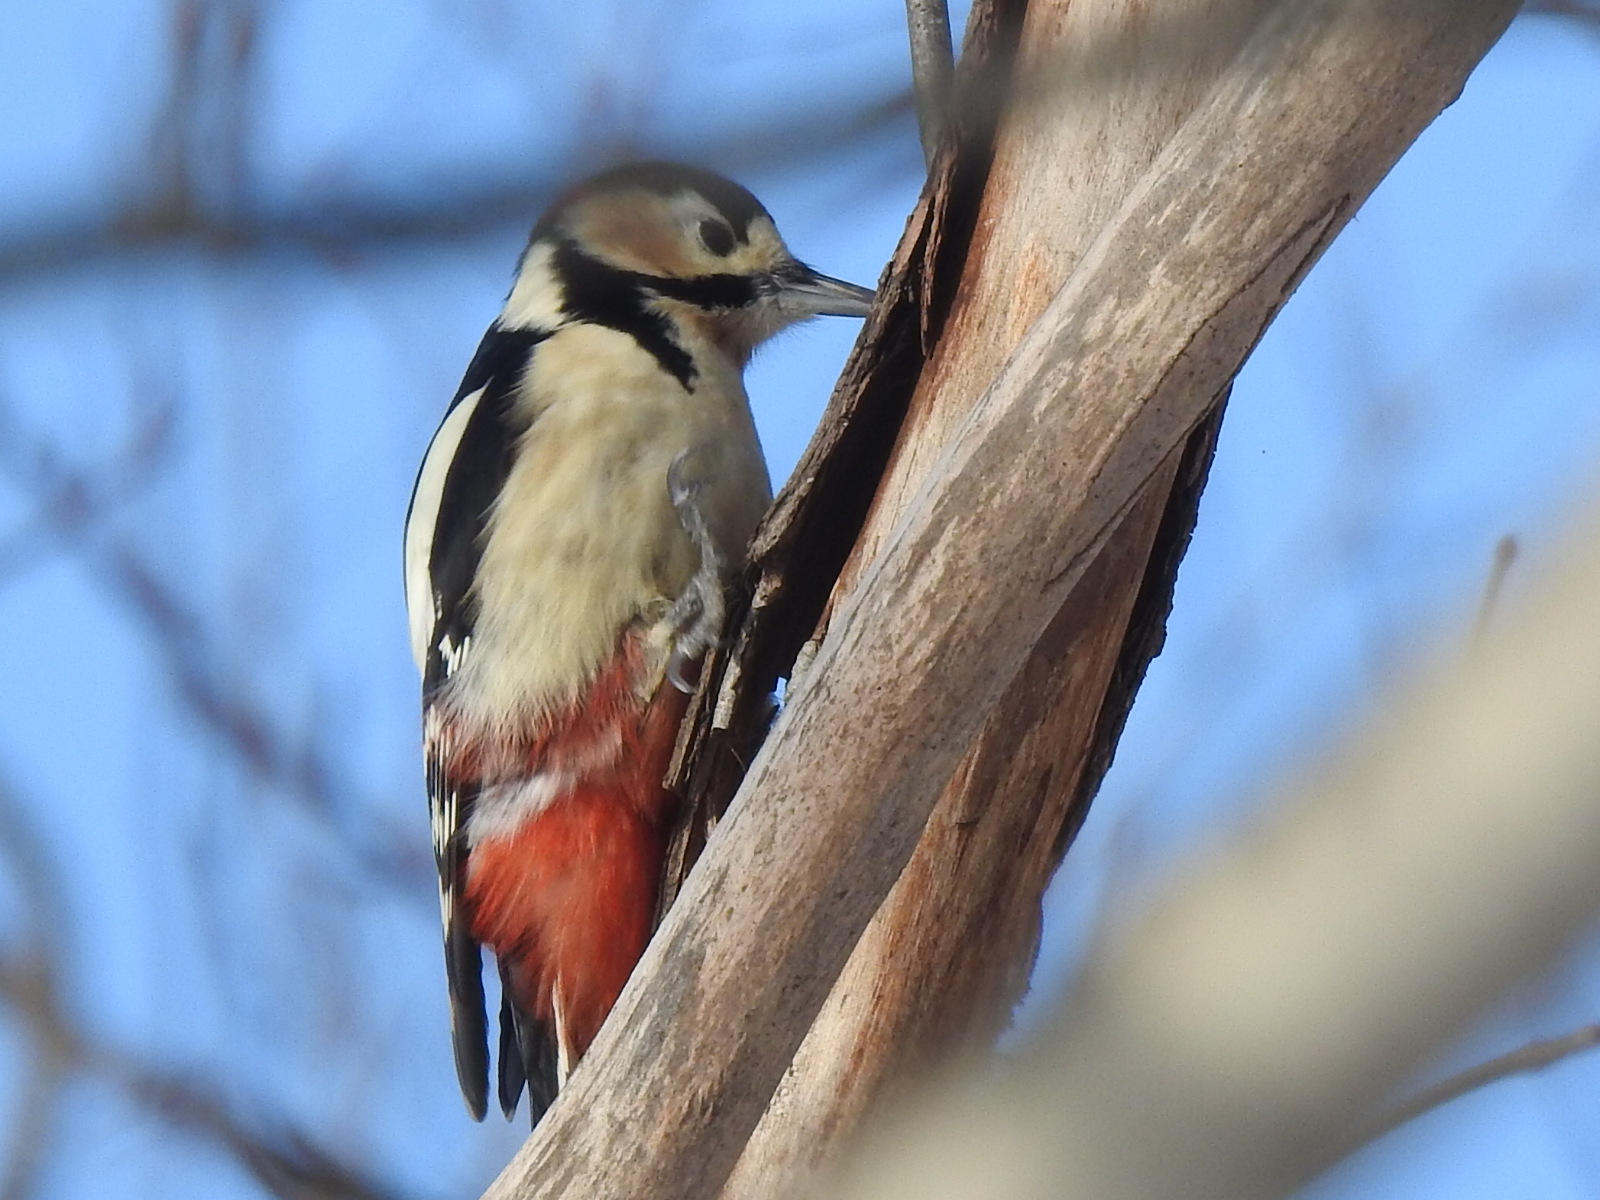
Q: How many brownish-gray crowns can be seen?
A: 1